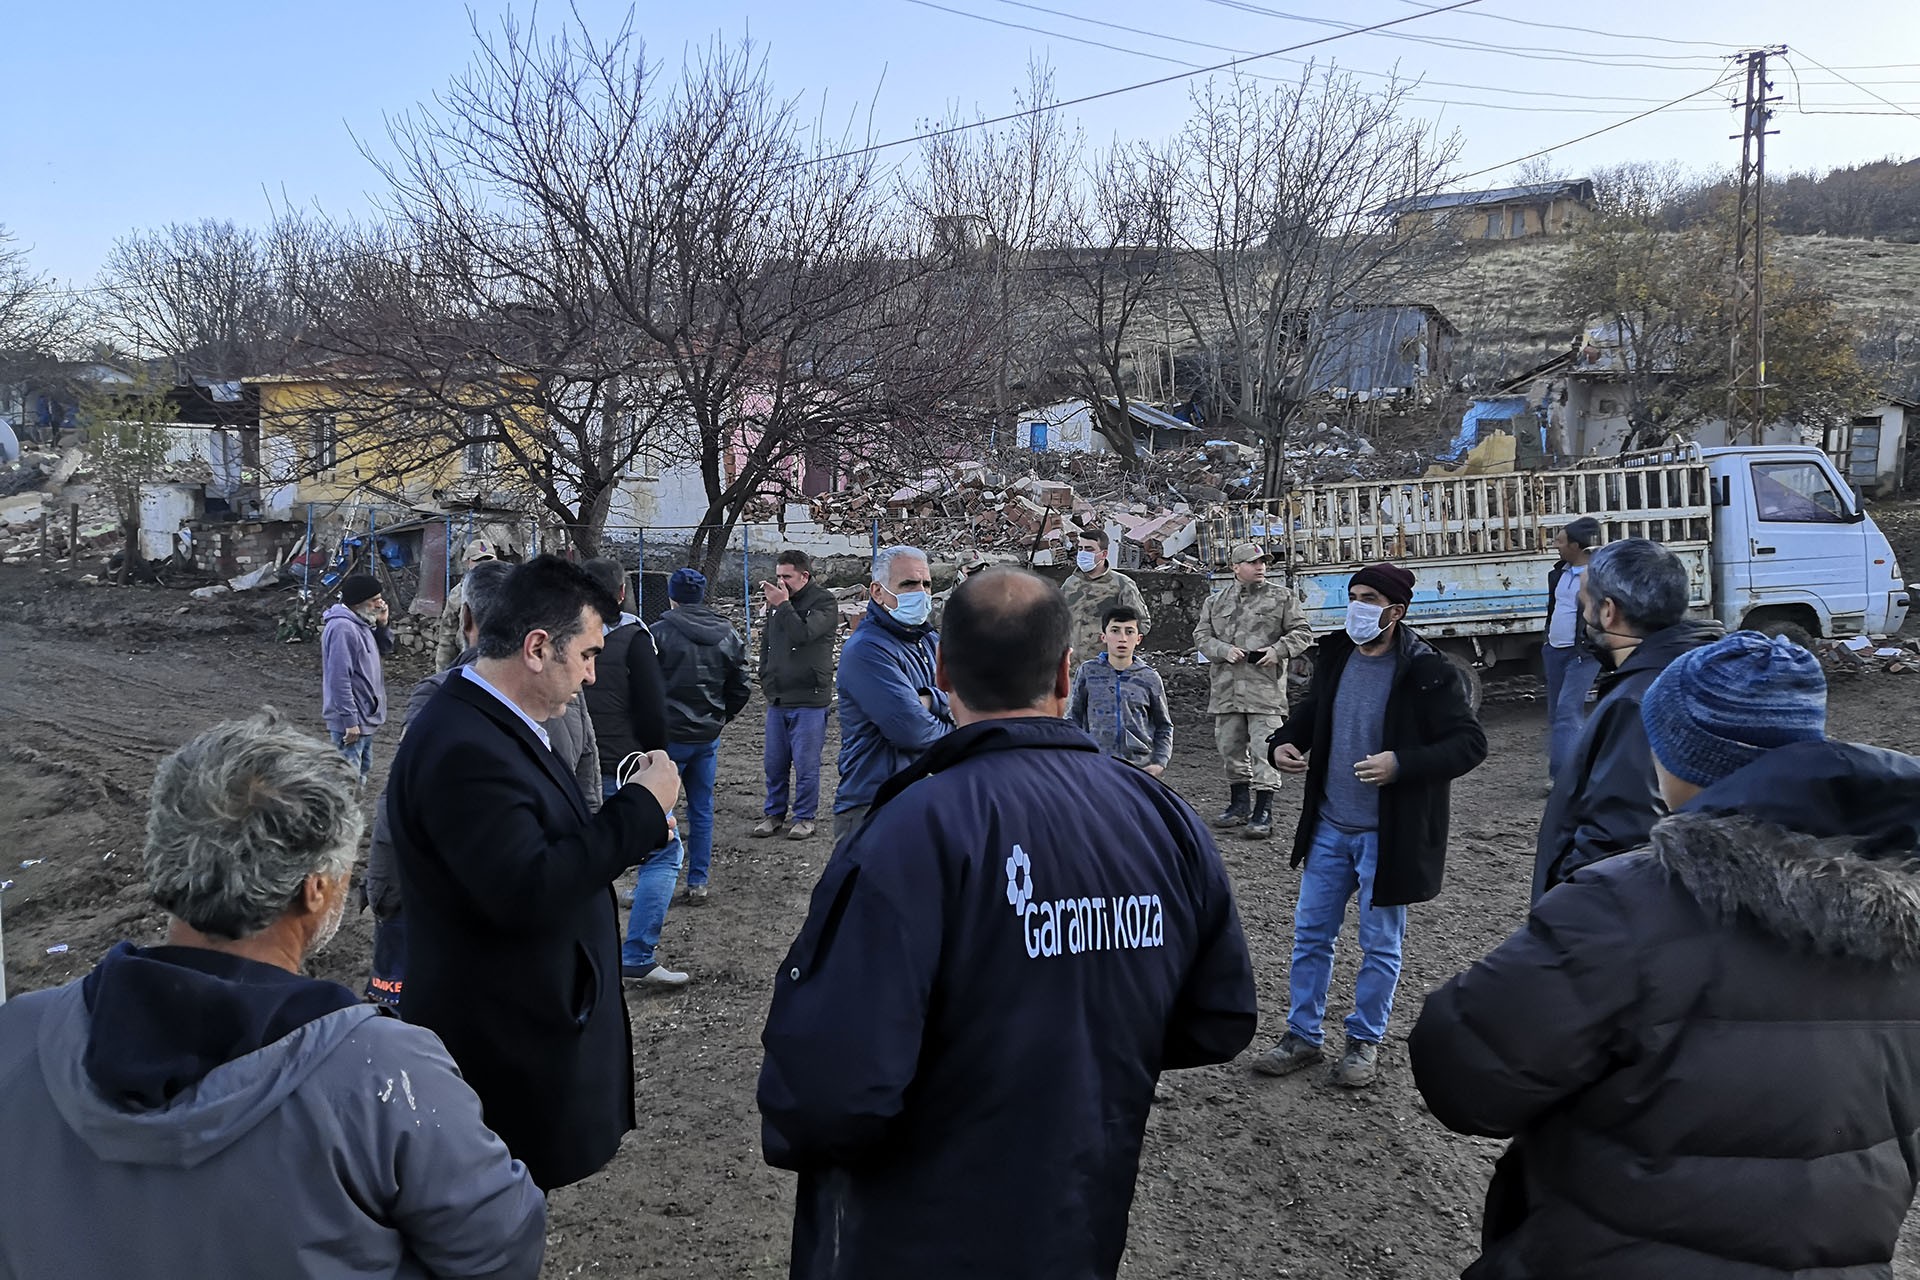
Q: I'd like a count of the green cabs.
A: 0